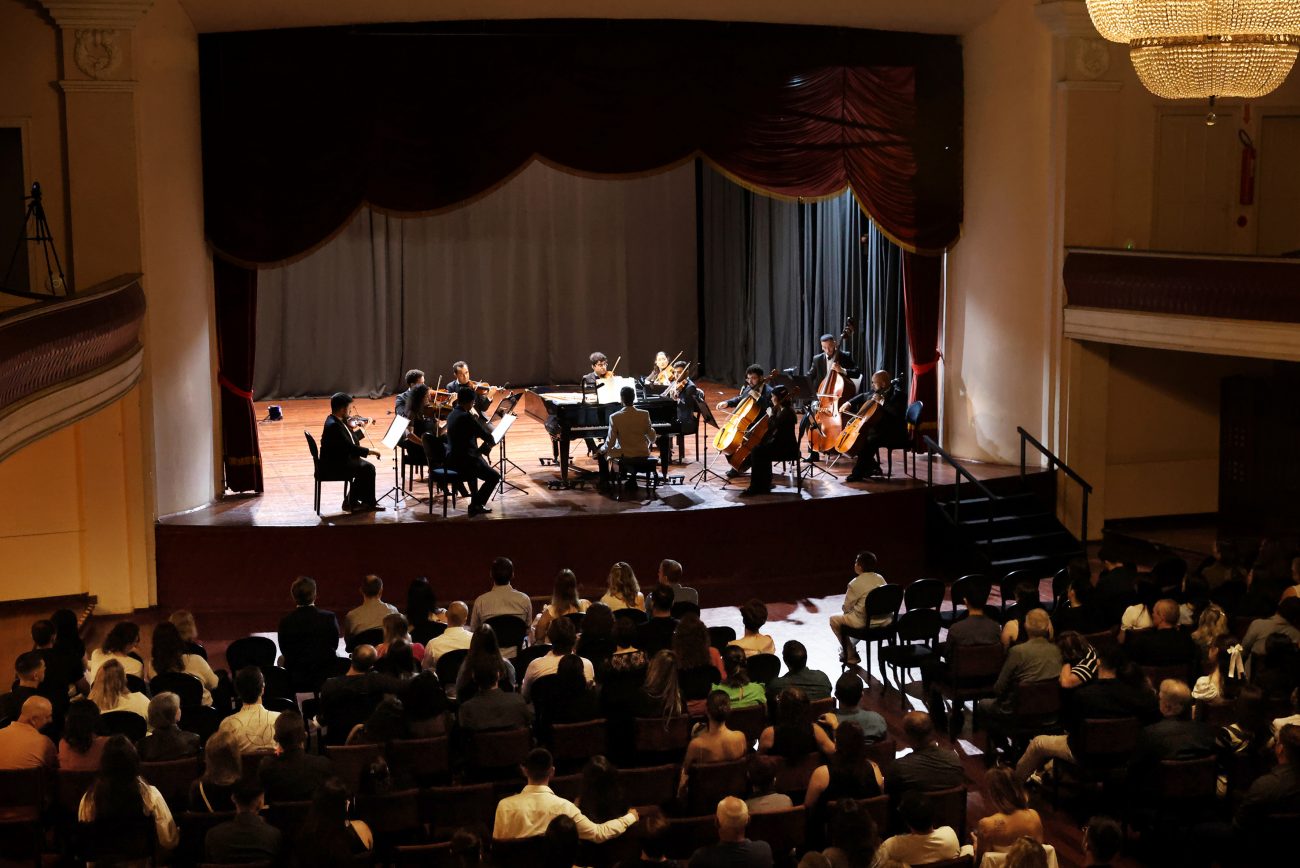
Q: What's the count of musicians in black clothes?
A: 12